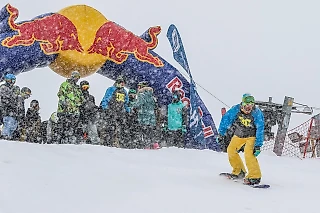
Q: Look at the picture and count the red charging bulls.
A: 2